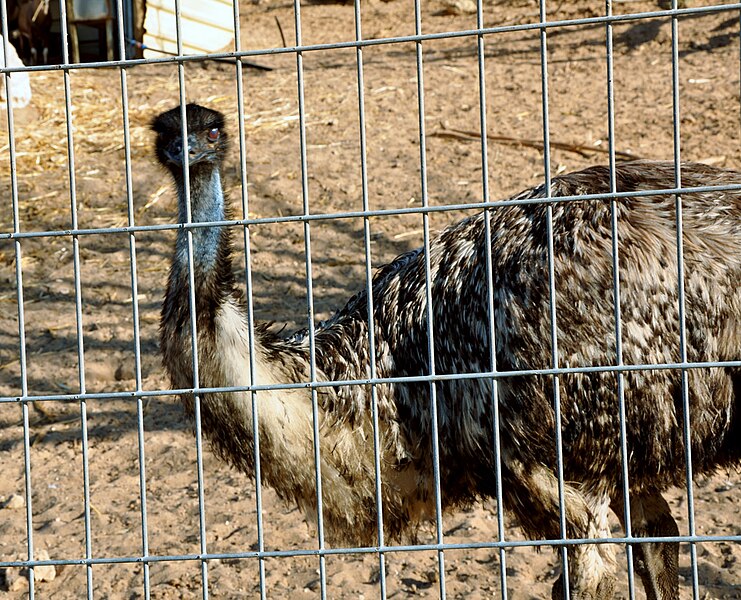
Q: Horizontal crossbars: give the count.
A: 4